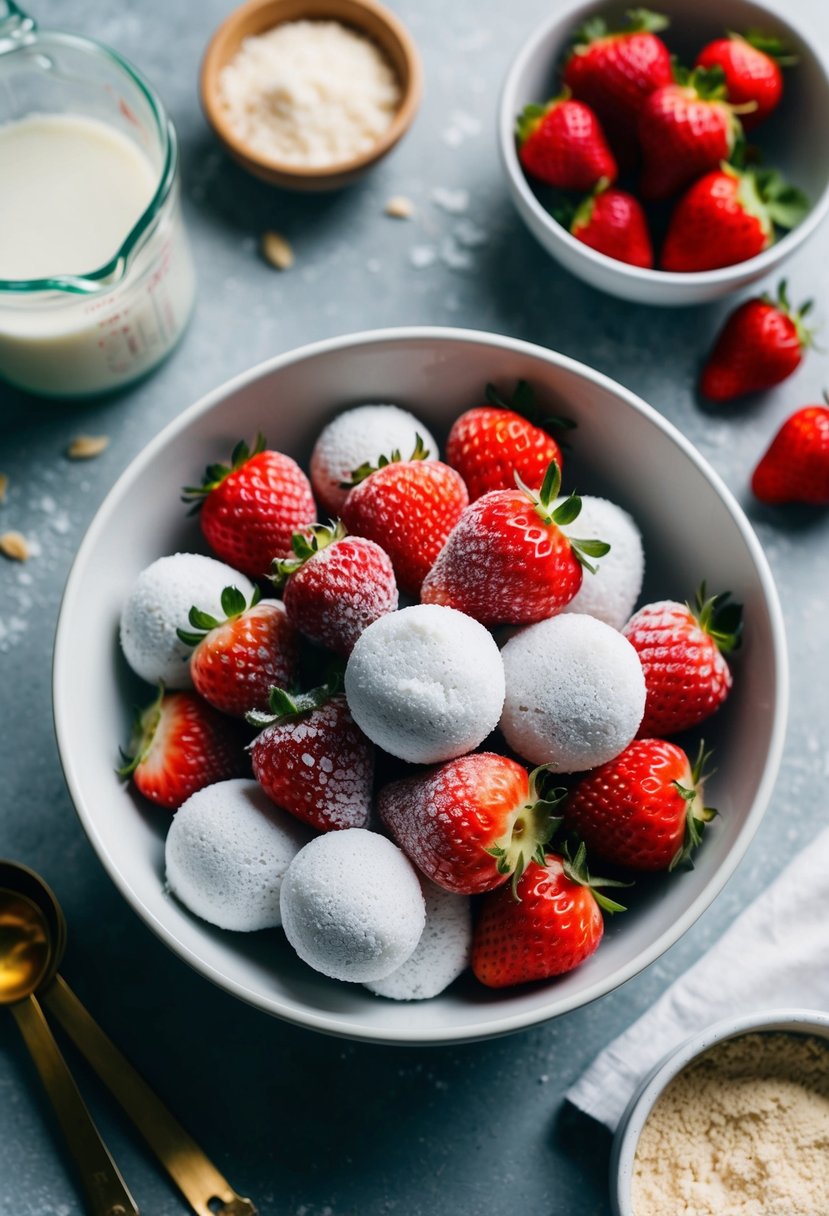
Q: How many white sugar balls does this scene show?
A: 8